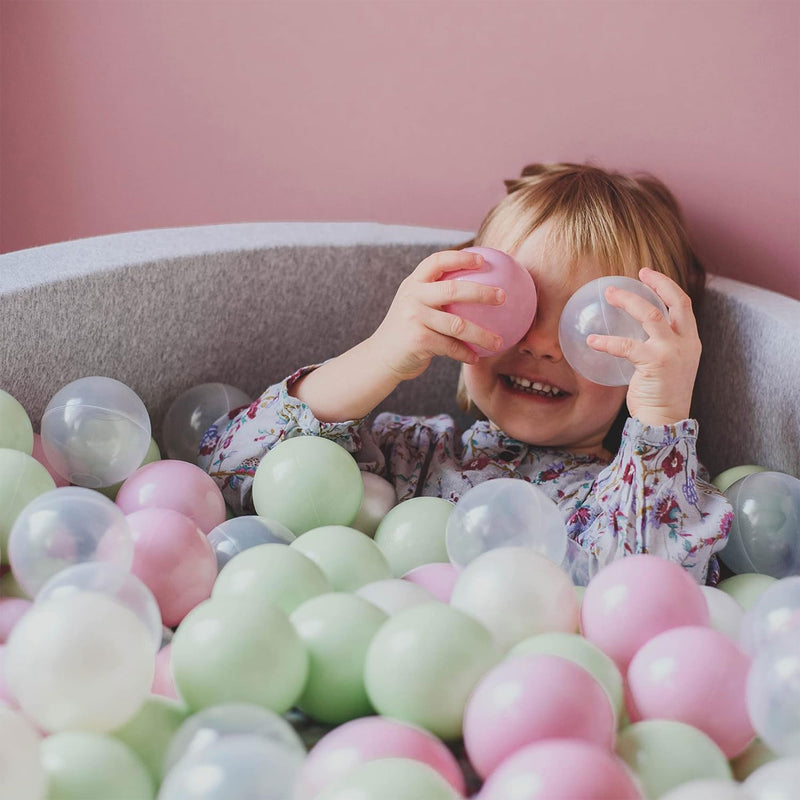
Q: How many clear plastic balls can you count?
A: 12